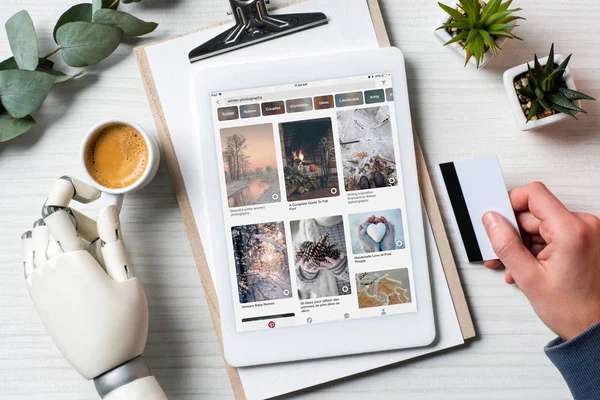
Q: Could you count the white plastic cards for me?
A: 1